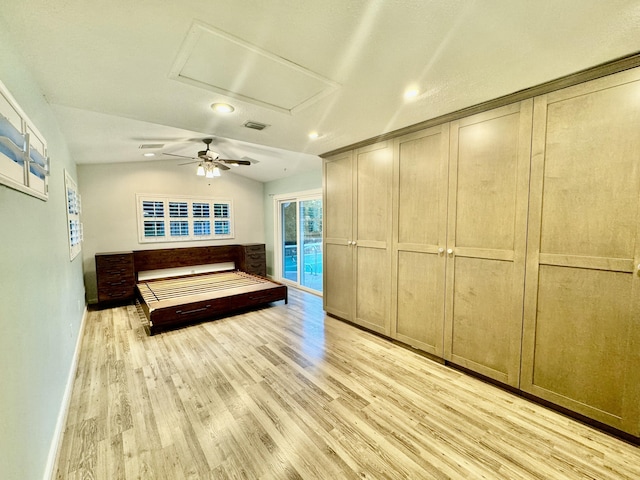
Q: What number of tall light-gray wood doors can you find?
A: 5